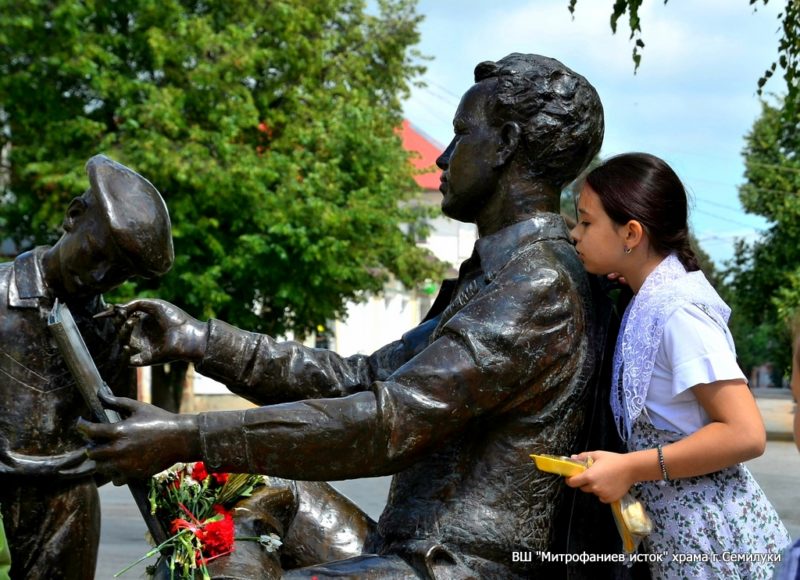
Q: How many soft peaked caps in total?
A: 1